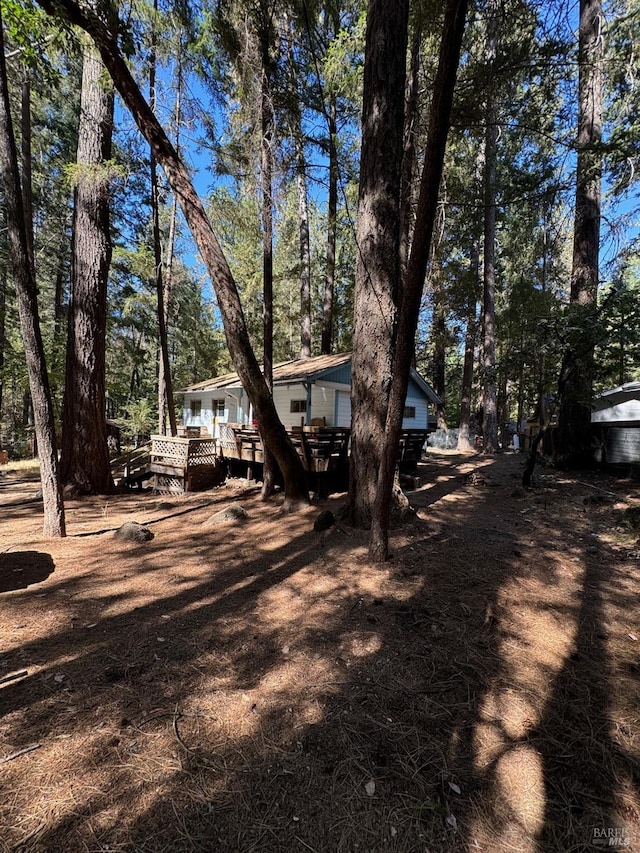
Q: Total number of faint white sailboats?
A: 0